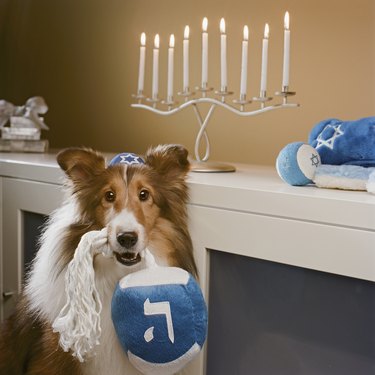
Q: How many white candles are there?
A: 9